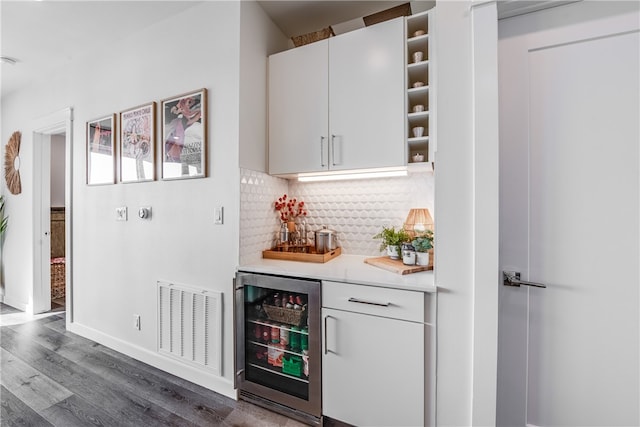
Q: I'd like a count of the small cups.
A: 6